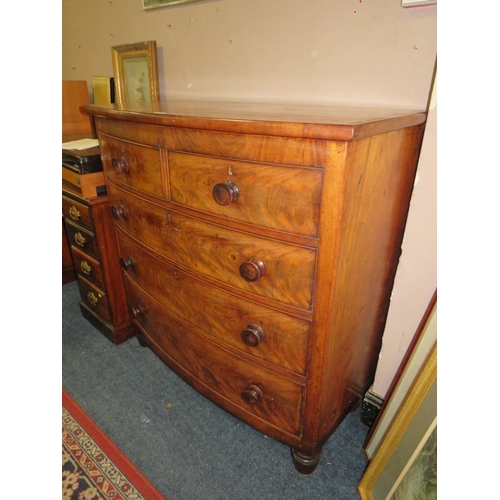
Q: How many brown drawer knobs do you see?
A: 8